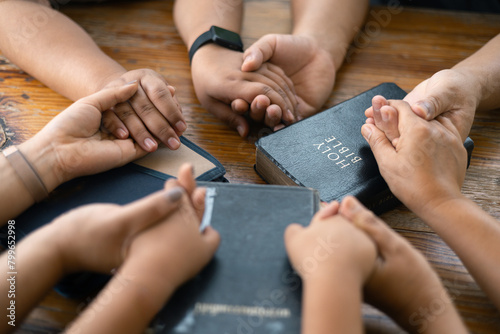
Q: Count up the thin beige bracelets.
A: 1